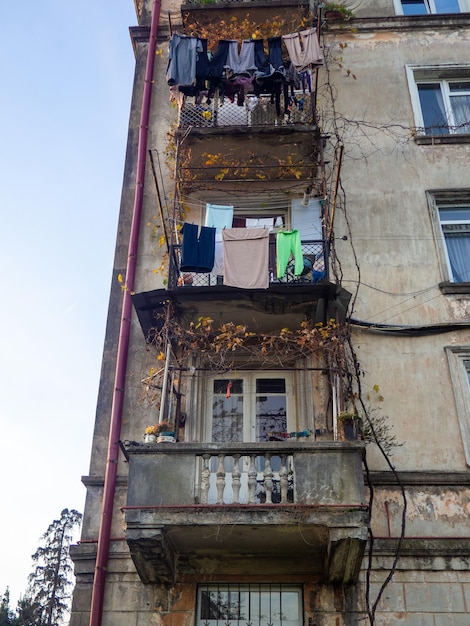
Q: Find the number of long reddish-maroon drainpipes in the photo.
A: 1